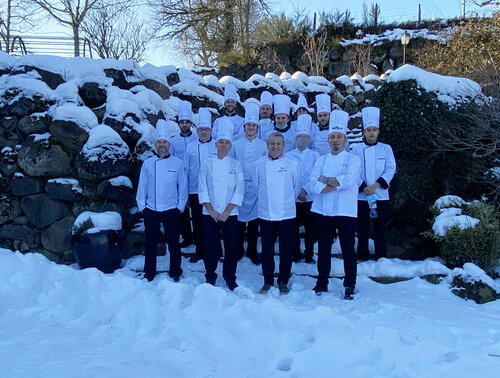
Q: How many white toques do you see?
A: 13